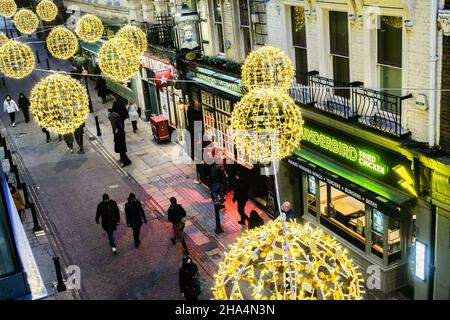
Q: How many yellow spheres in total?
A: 13